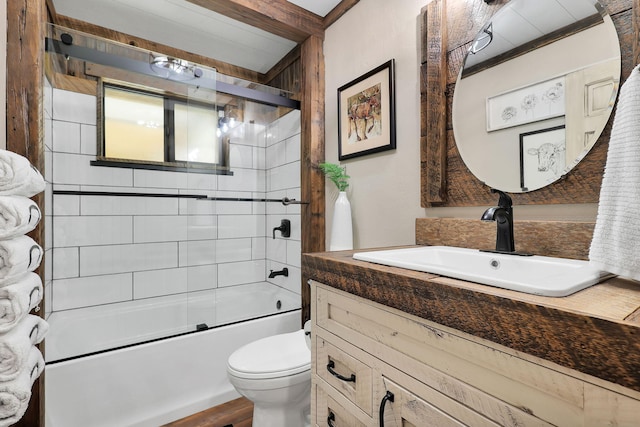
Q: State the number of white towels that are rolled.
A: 6